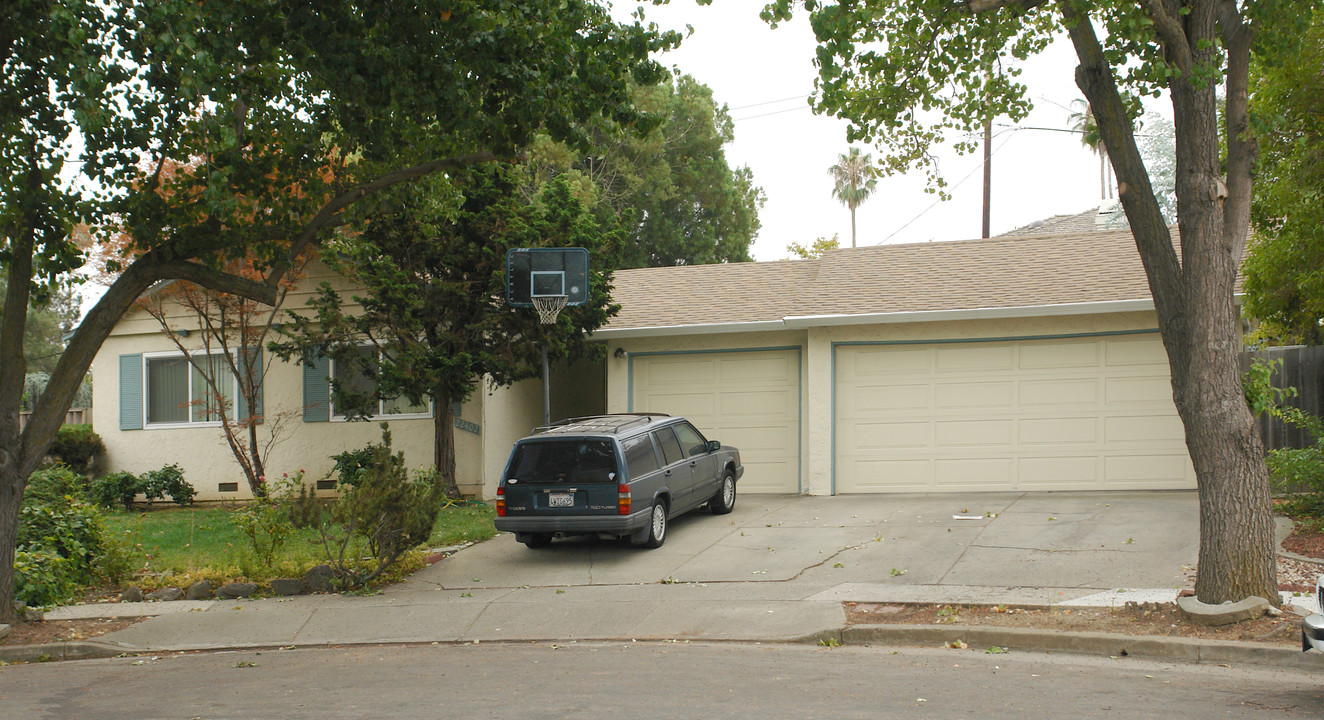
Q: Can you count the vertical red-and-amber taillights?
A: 2